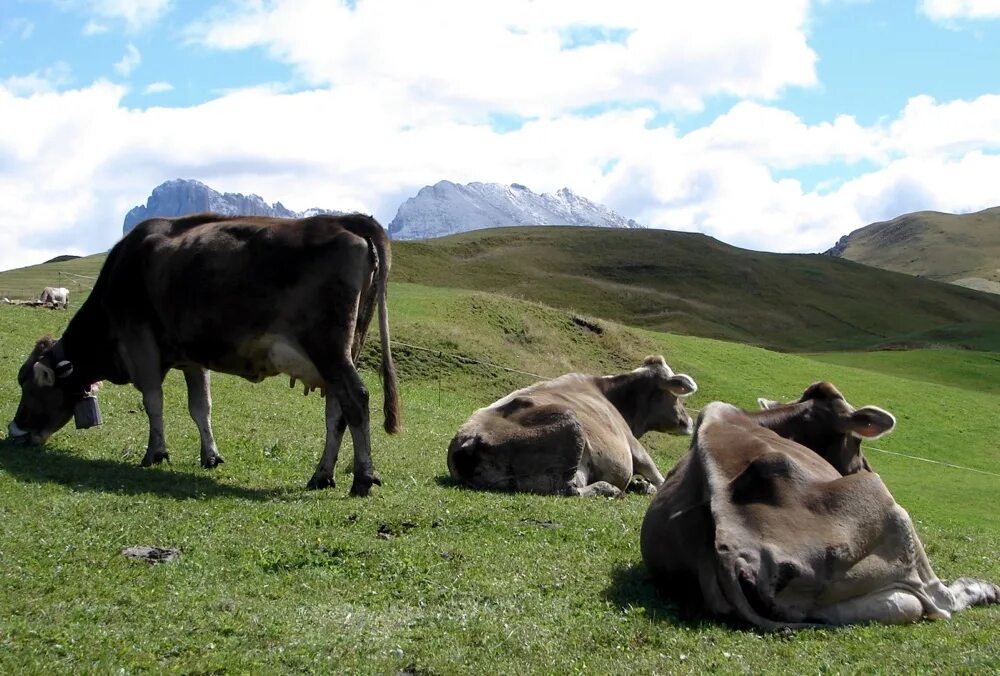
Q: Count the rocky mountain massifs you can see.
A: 2